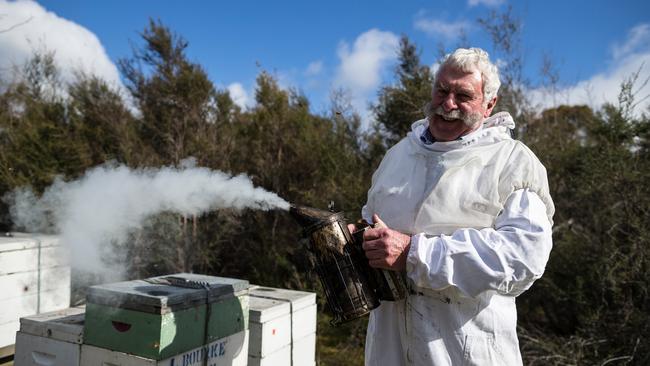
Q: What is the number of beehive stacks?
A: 4